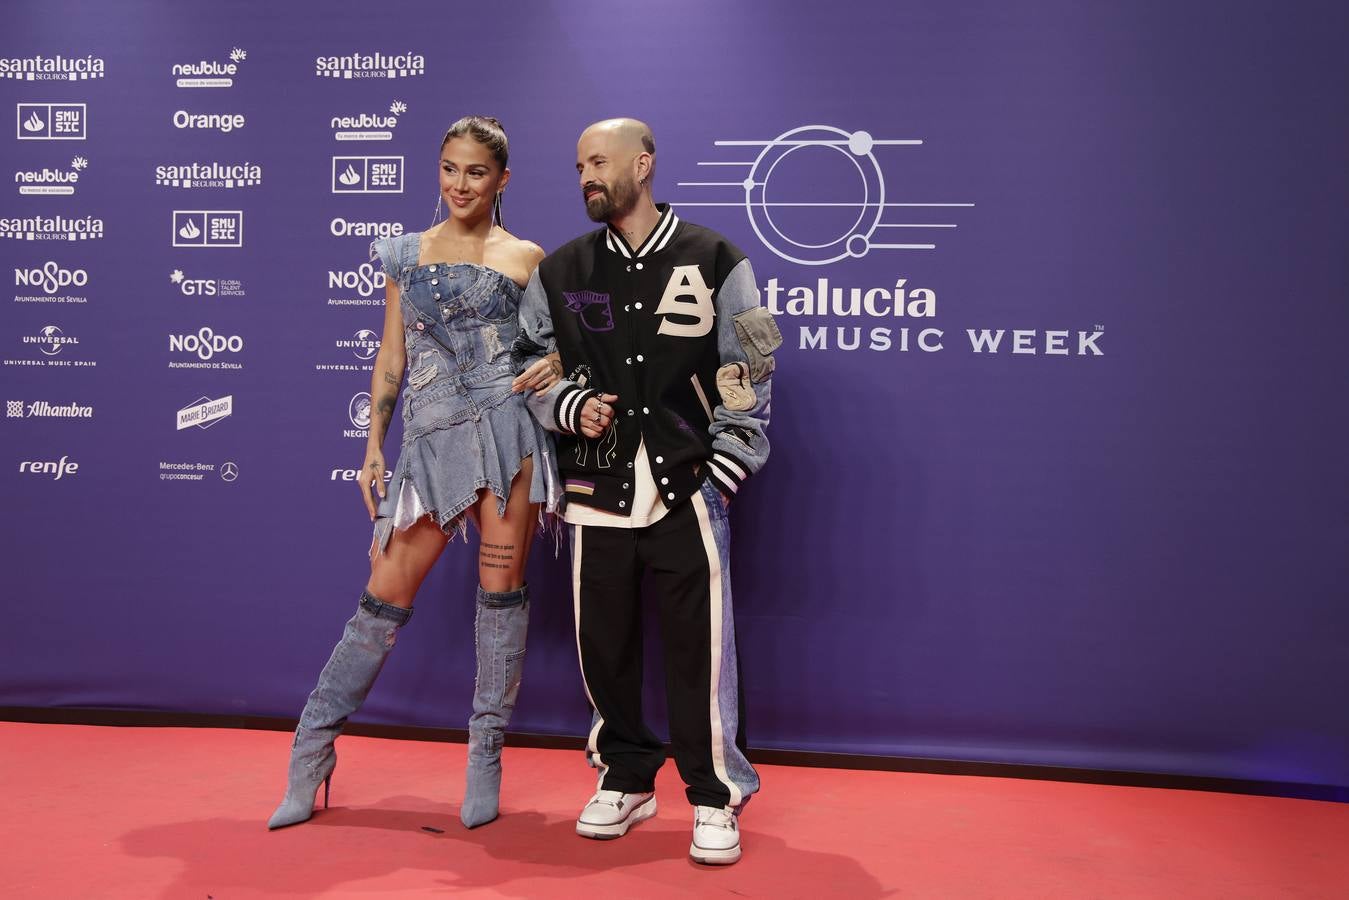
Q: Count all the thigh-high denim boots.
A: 2